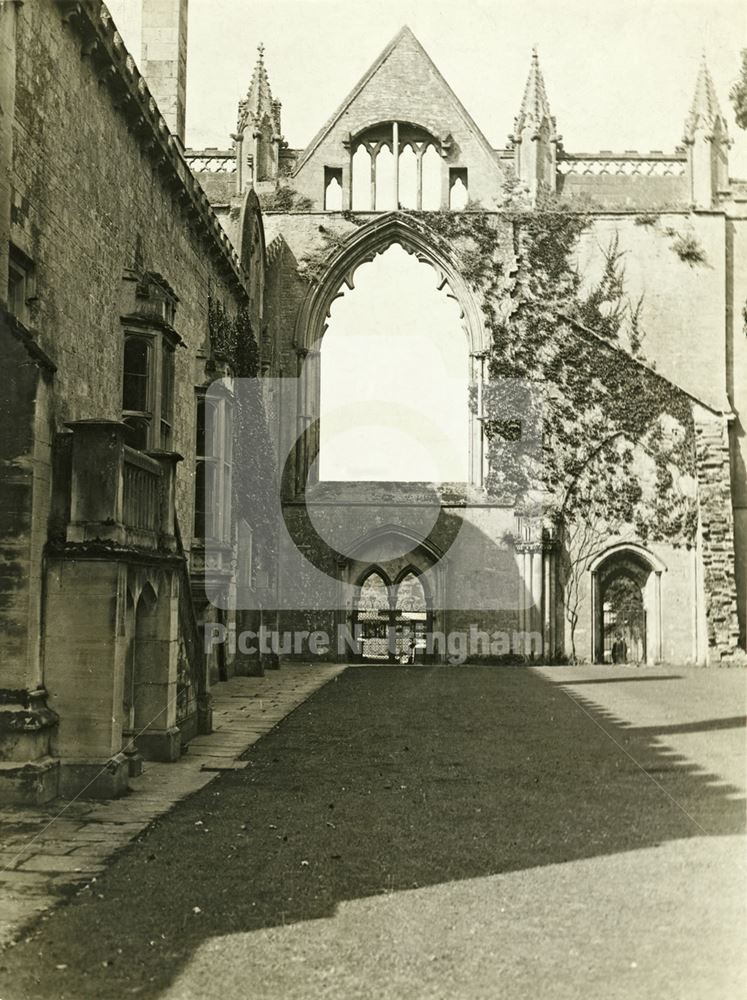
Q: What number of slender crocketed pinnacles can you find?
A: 3